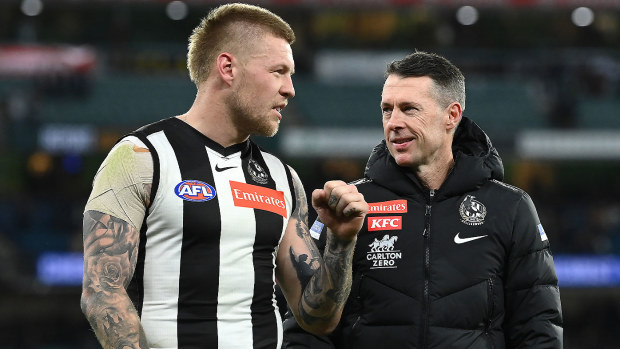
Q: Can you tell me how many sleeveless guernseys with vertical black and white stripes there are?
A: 1